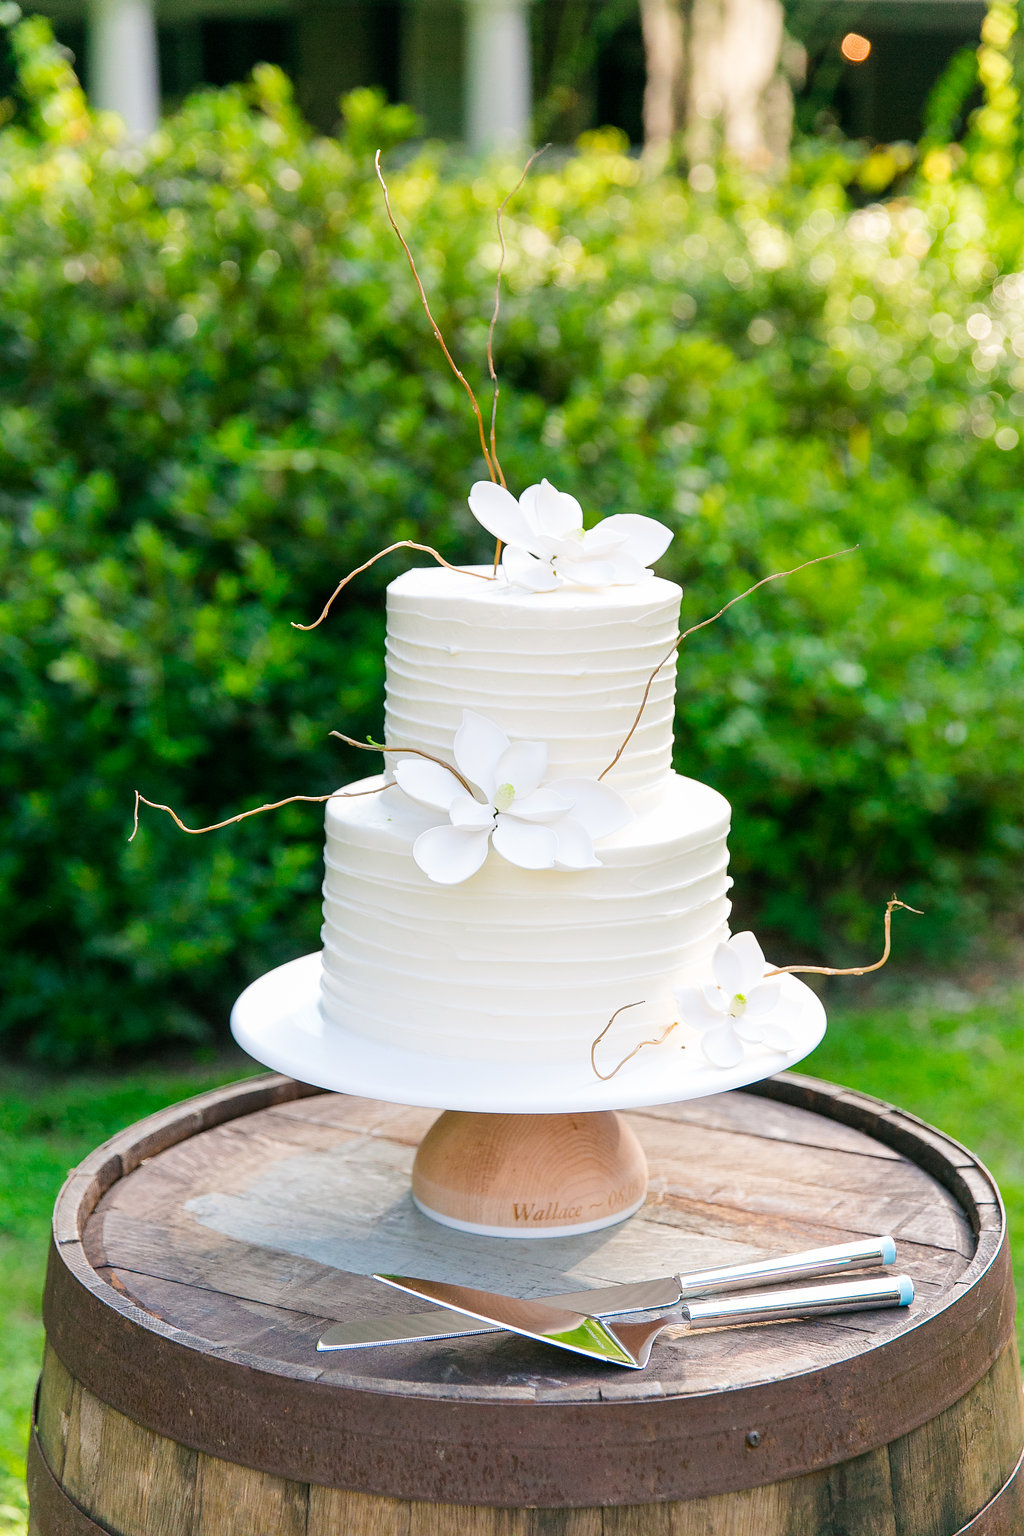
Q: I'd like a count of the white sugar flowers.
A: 3